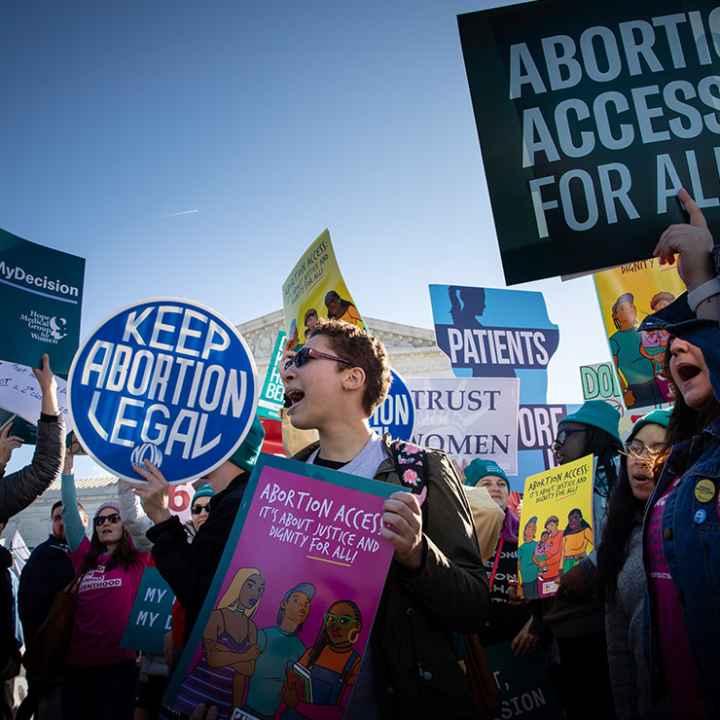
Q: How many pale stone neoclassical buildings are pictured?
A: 1